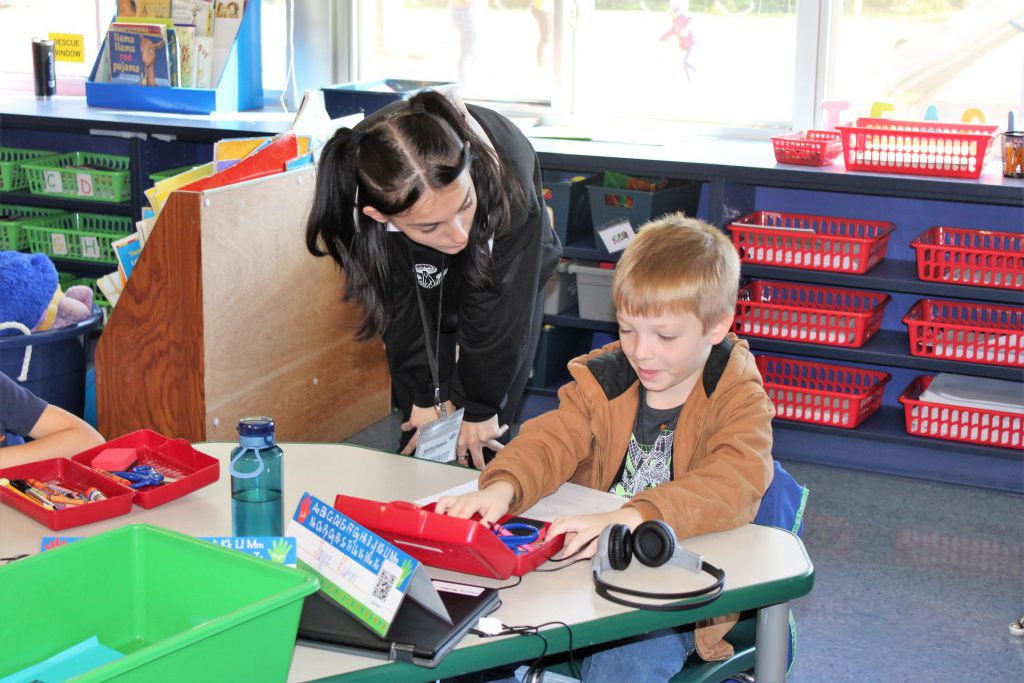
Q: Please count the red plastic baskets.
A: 8